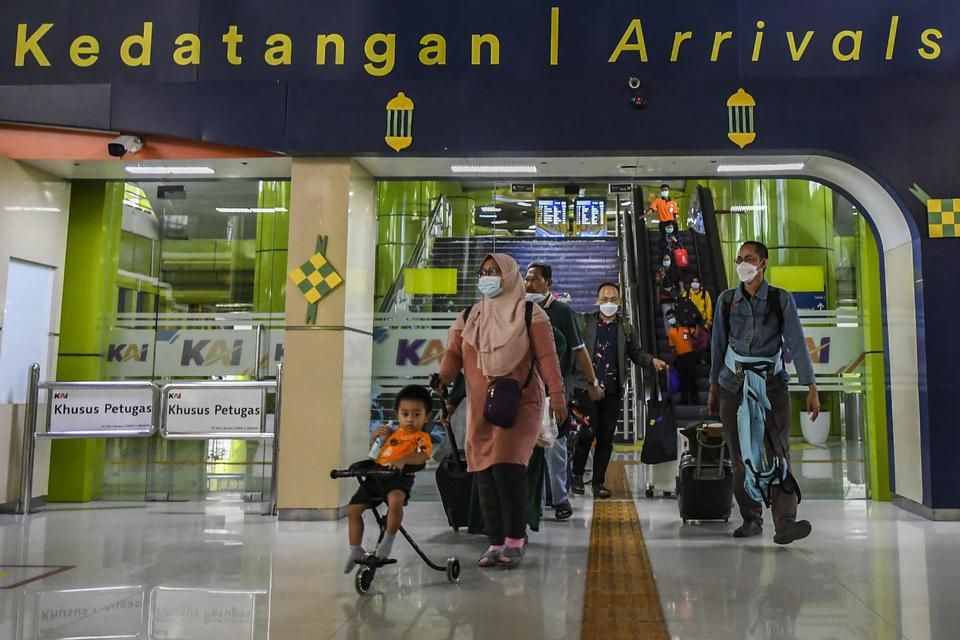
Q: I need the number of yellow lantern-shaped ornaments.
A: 2